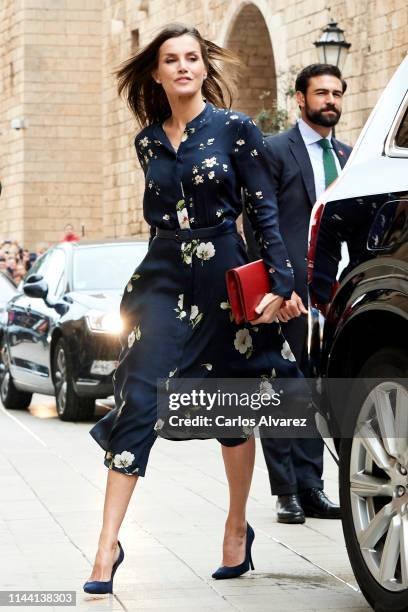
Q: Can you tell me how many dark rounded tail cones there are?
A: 0